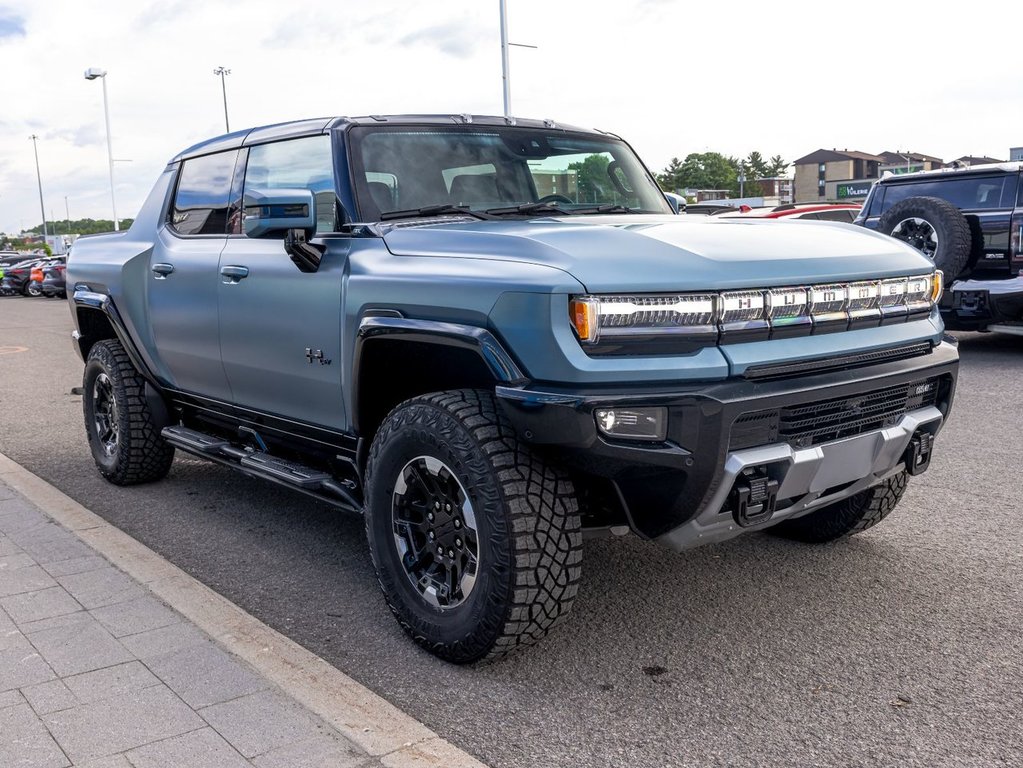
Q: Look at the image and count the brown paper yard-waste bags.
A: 0